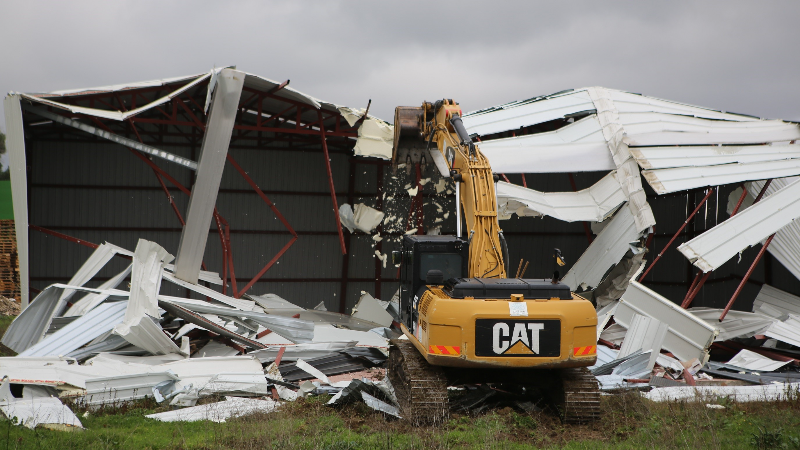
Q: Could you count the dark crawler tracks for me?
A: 2